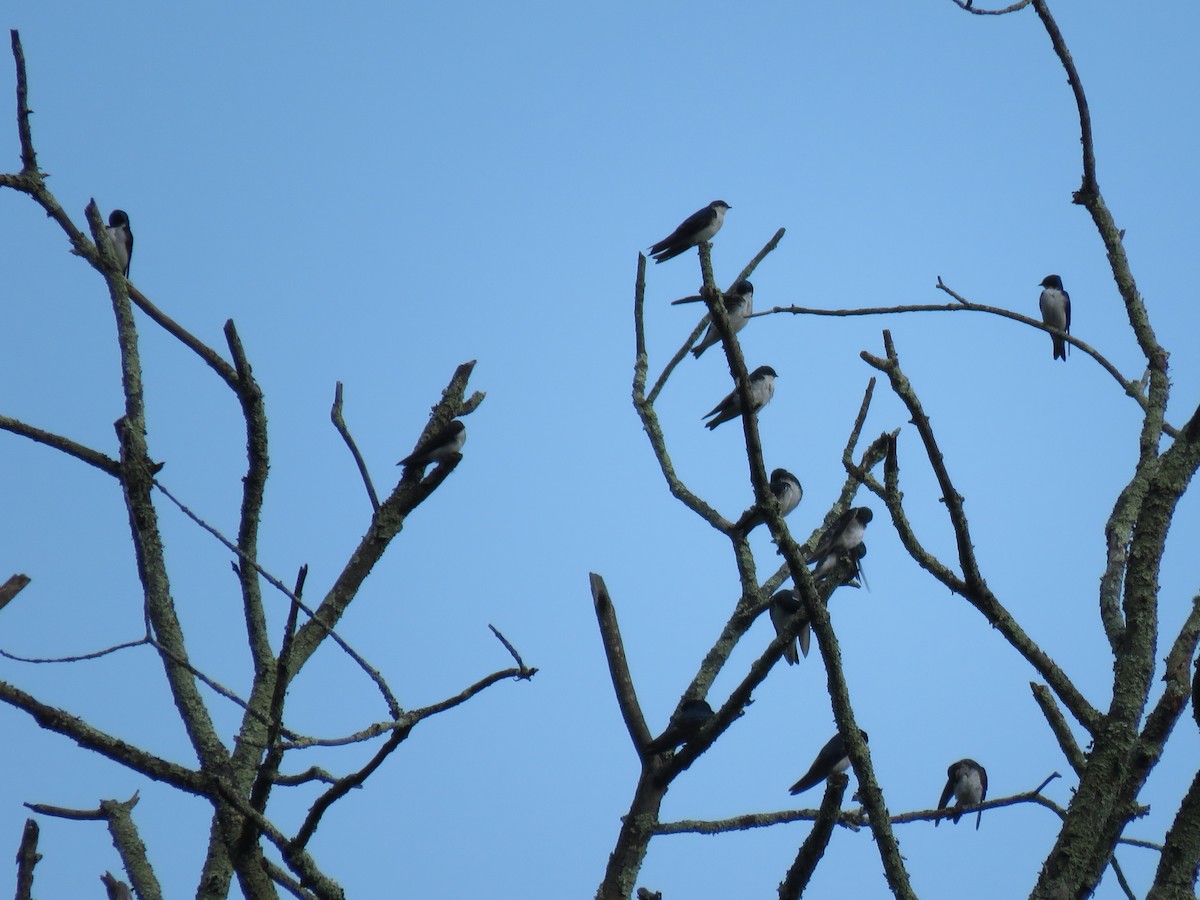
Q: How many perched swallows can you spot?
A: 13